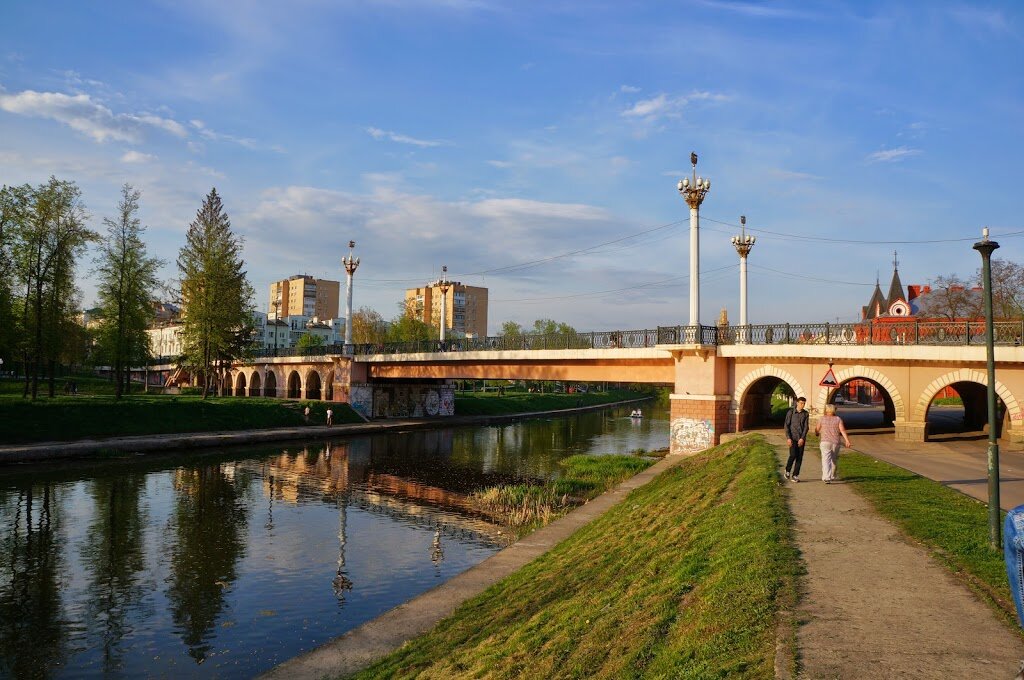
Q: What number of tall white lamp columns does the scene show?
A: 4